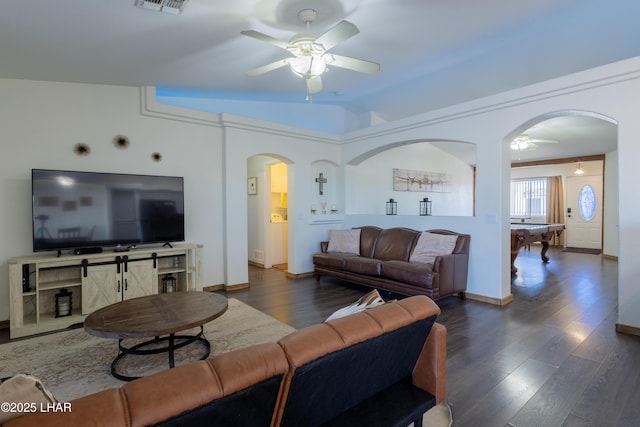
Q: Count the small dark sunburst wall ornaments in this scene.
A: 3